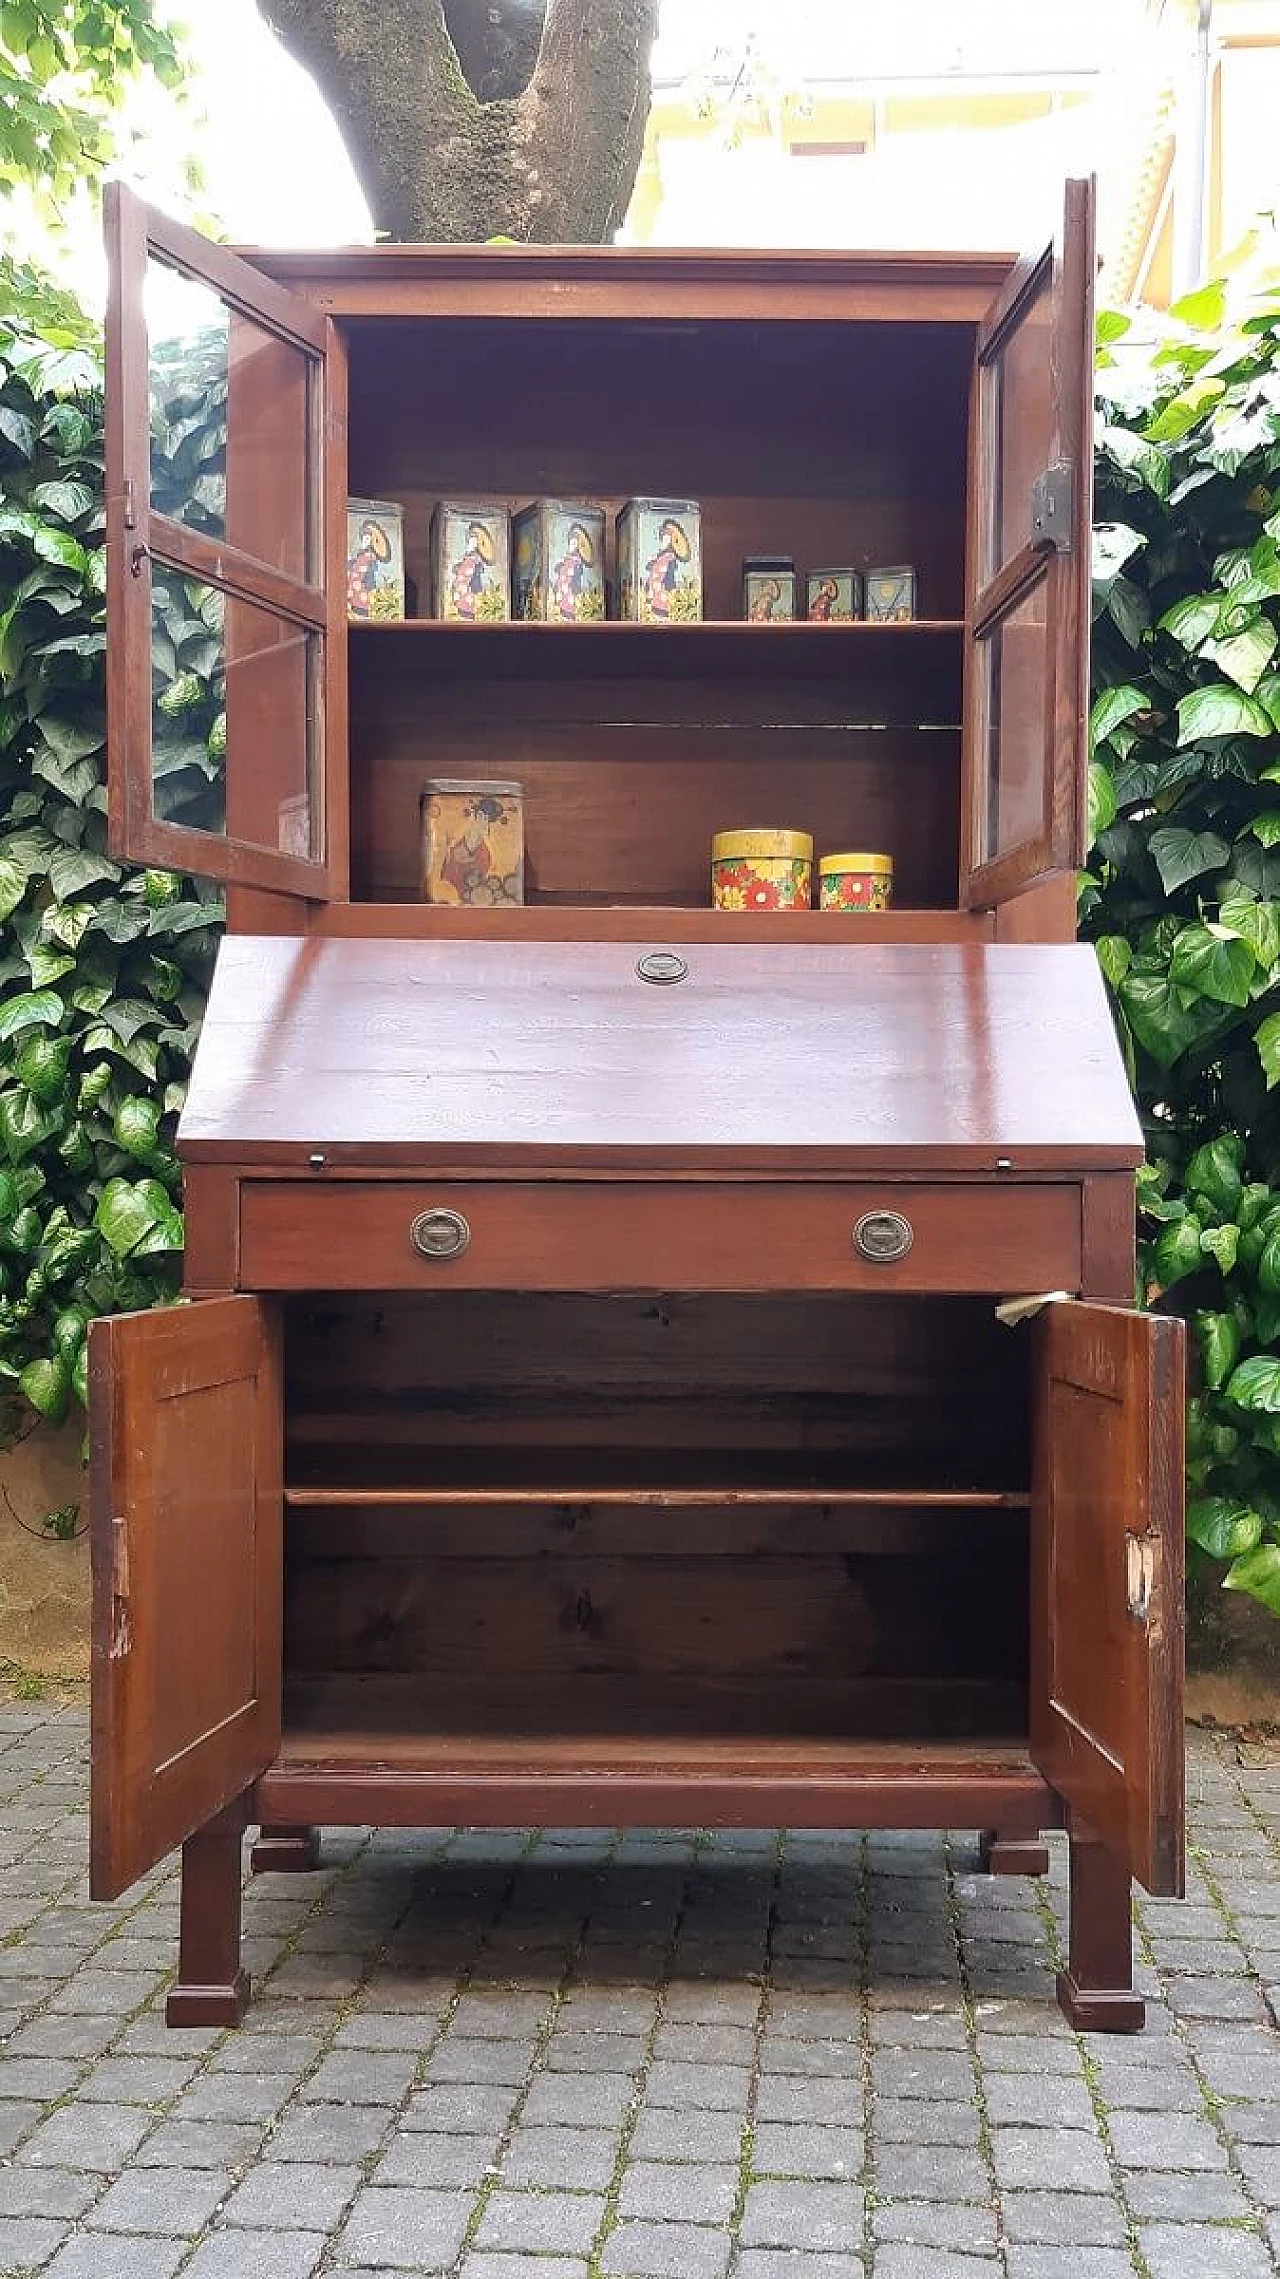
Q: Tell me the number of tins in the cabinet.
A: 10